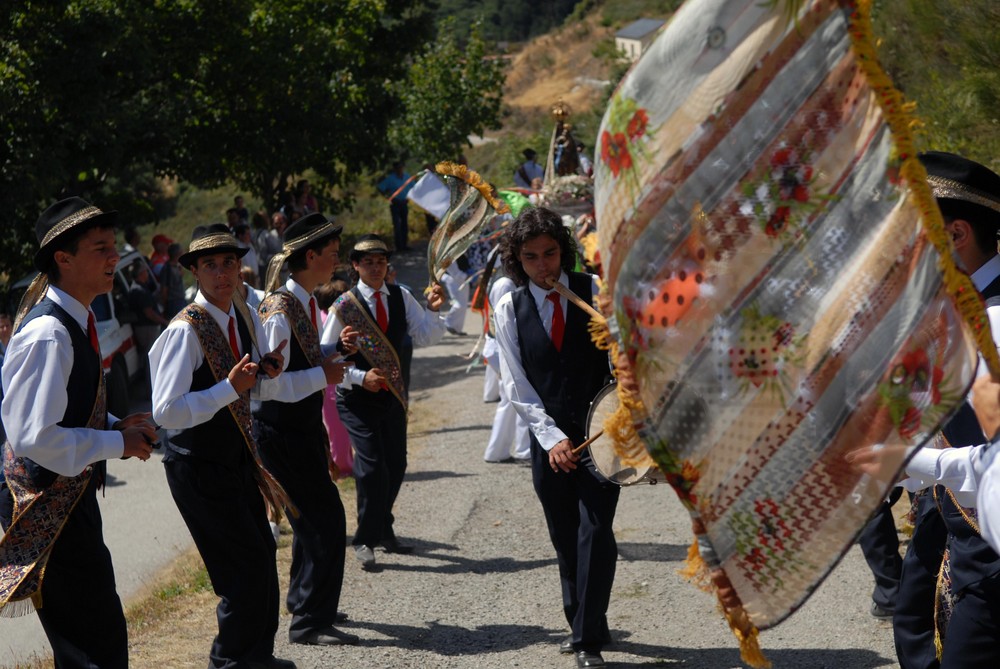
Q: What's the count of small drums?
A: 1